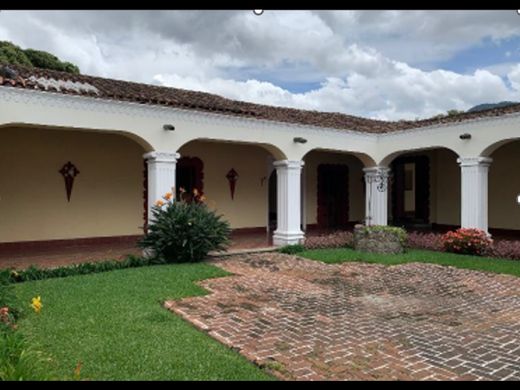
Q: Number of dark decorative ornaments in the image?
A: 2